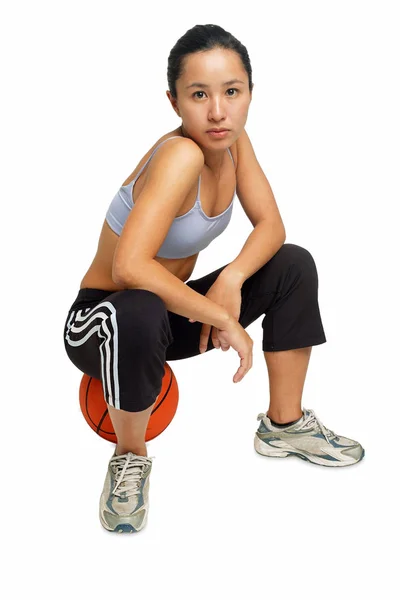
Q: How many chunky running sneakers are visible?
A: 2